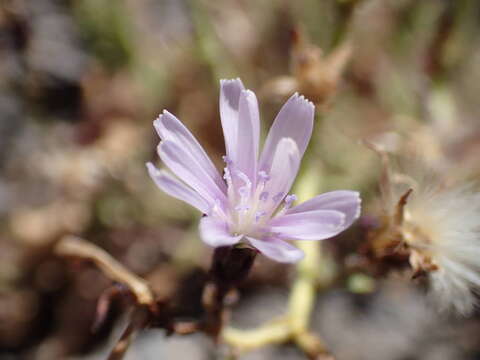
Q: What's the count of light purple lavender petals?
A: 11